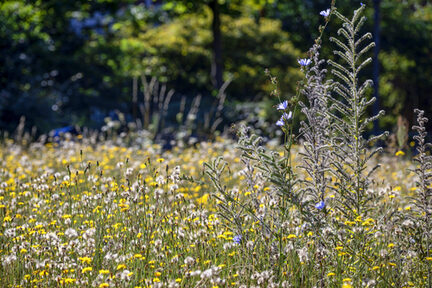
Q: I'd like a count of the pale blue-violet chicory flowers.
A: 7